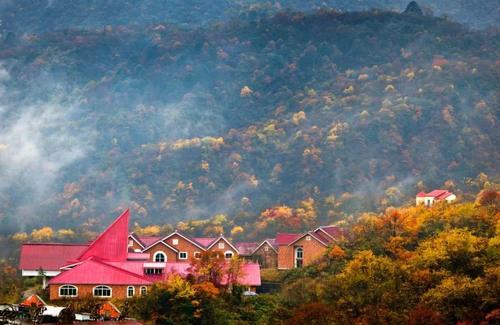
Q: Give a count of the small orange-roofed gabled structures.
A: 2